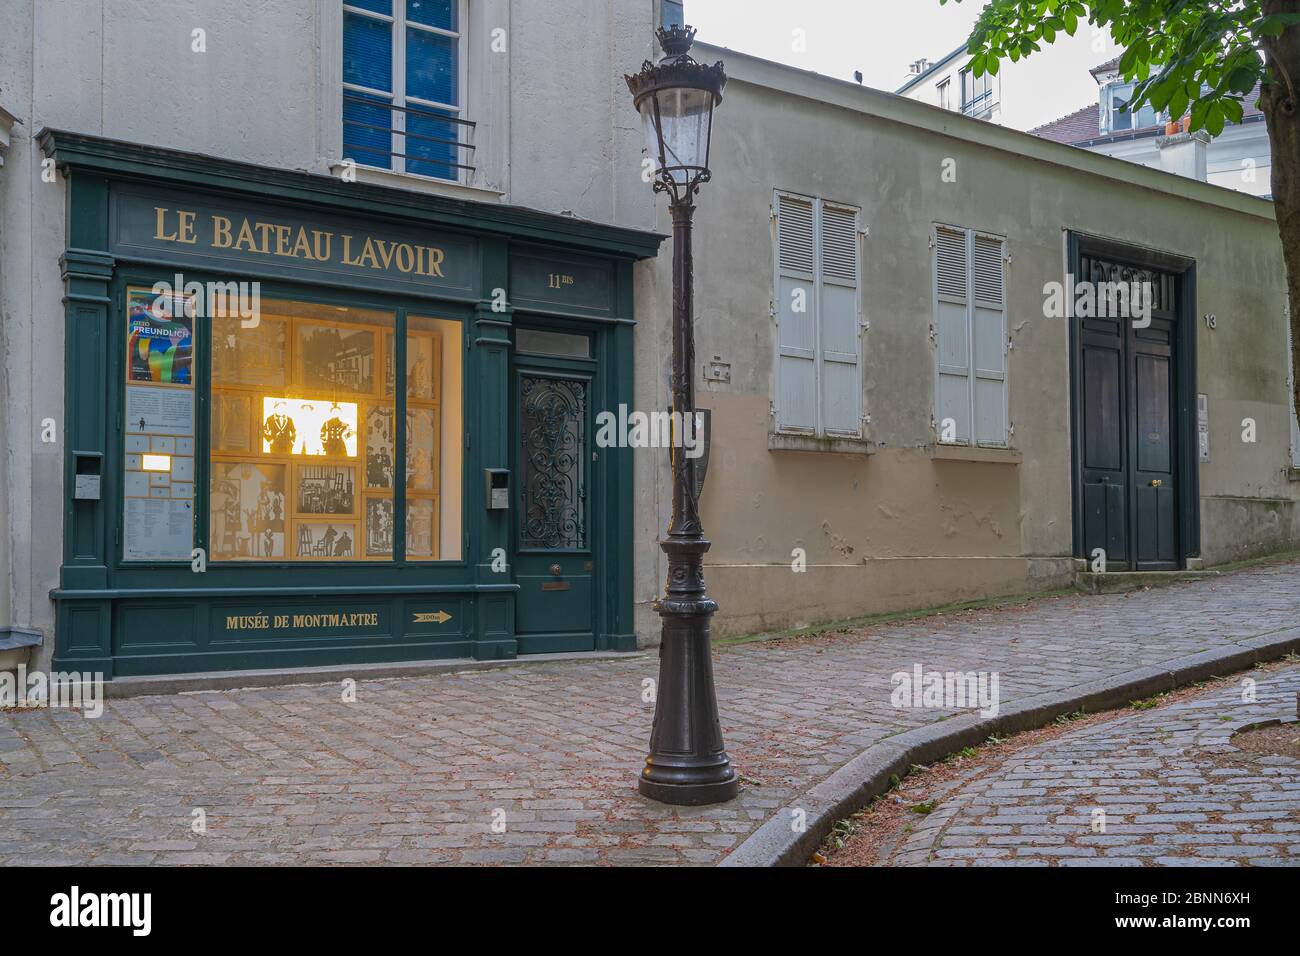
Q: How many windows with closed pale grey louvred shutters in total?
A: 2